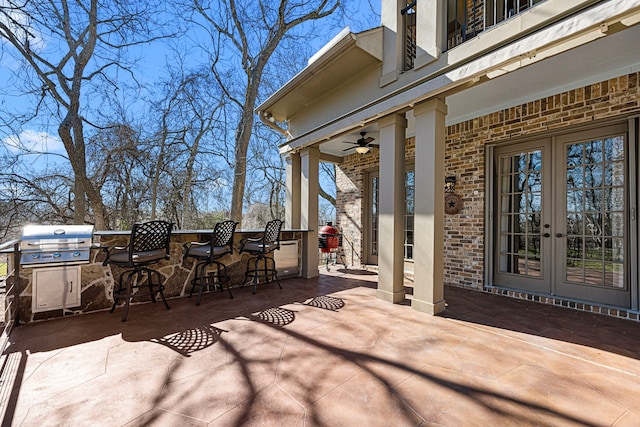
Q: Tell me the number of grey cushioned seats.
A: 3